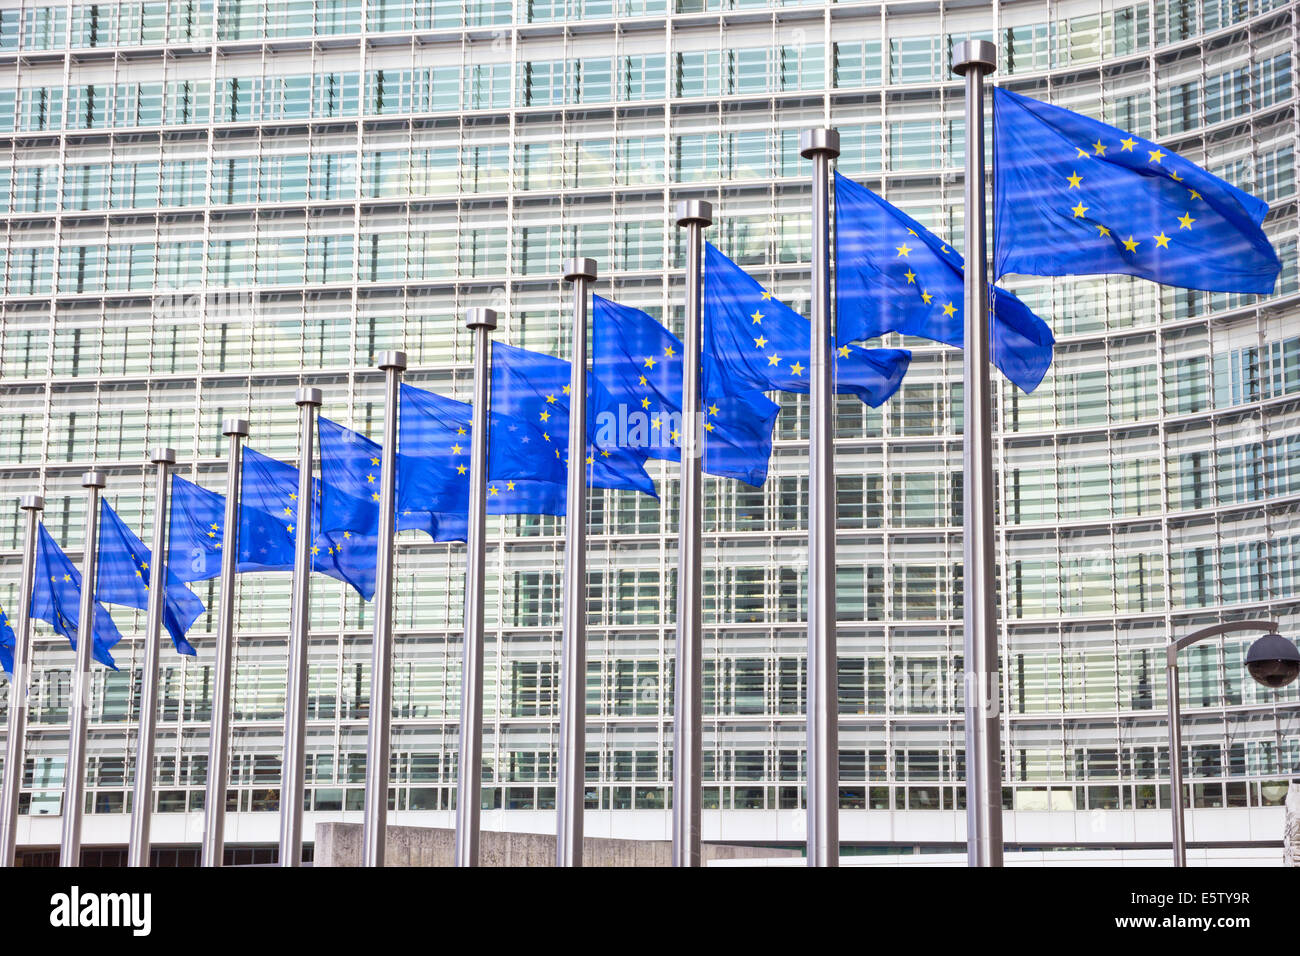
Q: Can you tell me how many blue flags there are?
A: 12